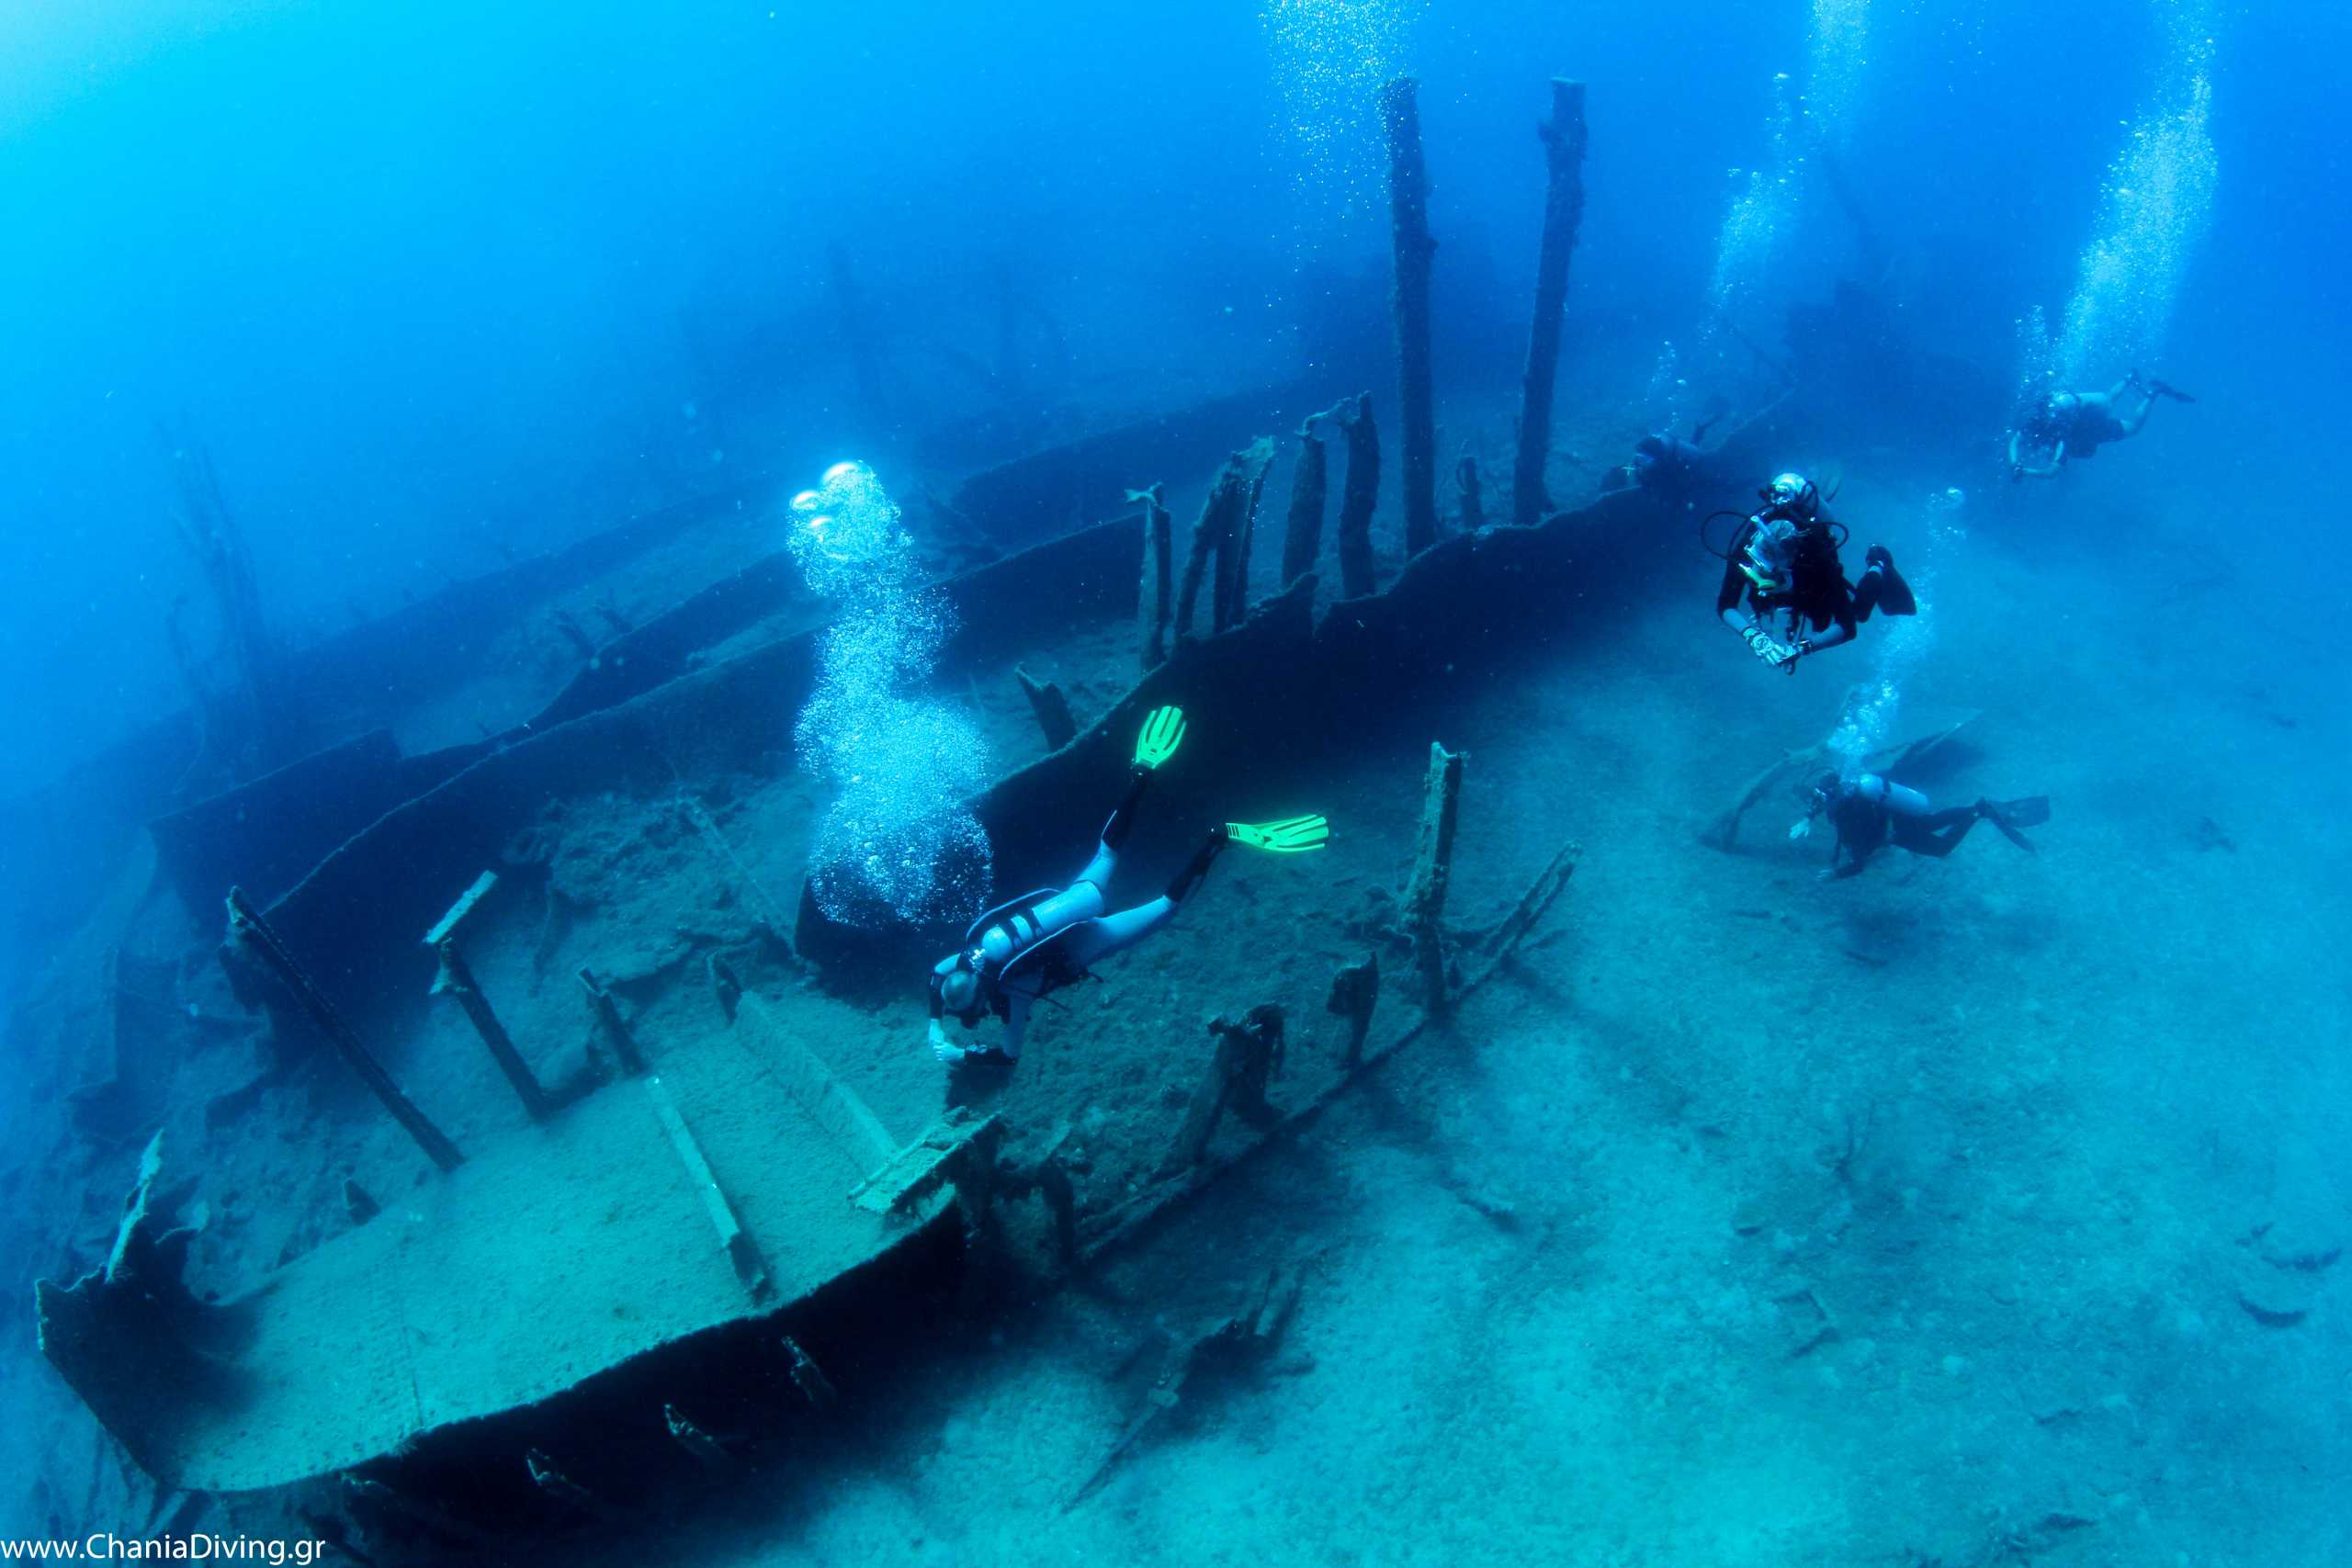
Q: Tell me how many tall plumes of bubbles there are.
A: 5